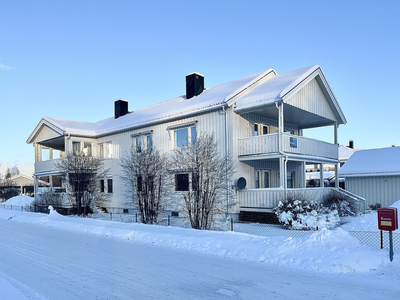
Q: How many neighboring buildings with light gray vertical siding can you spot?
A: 1